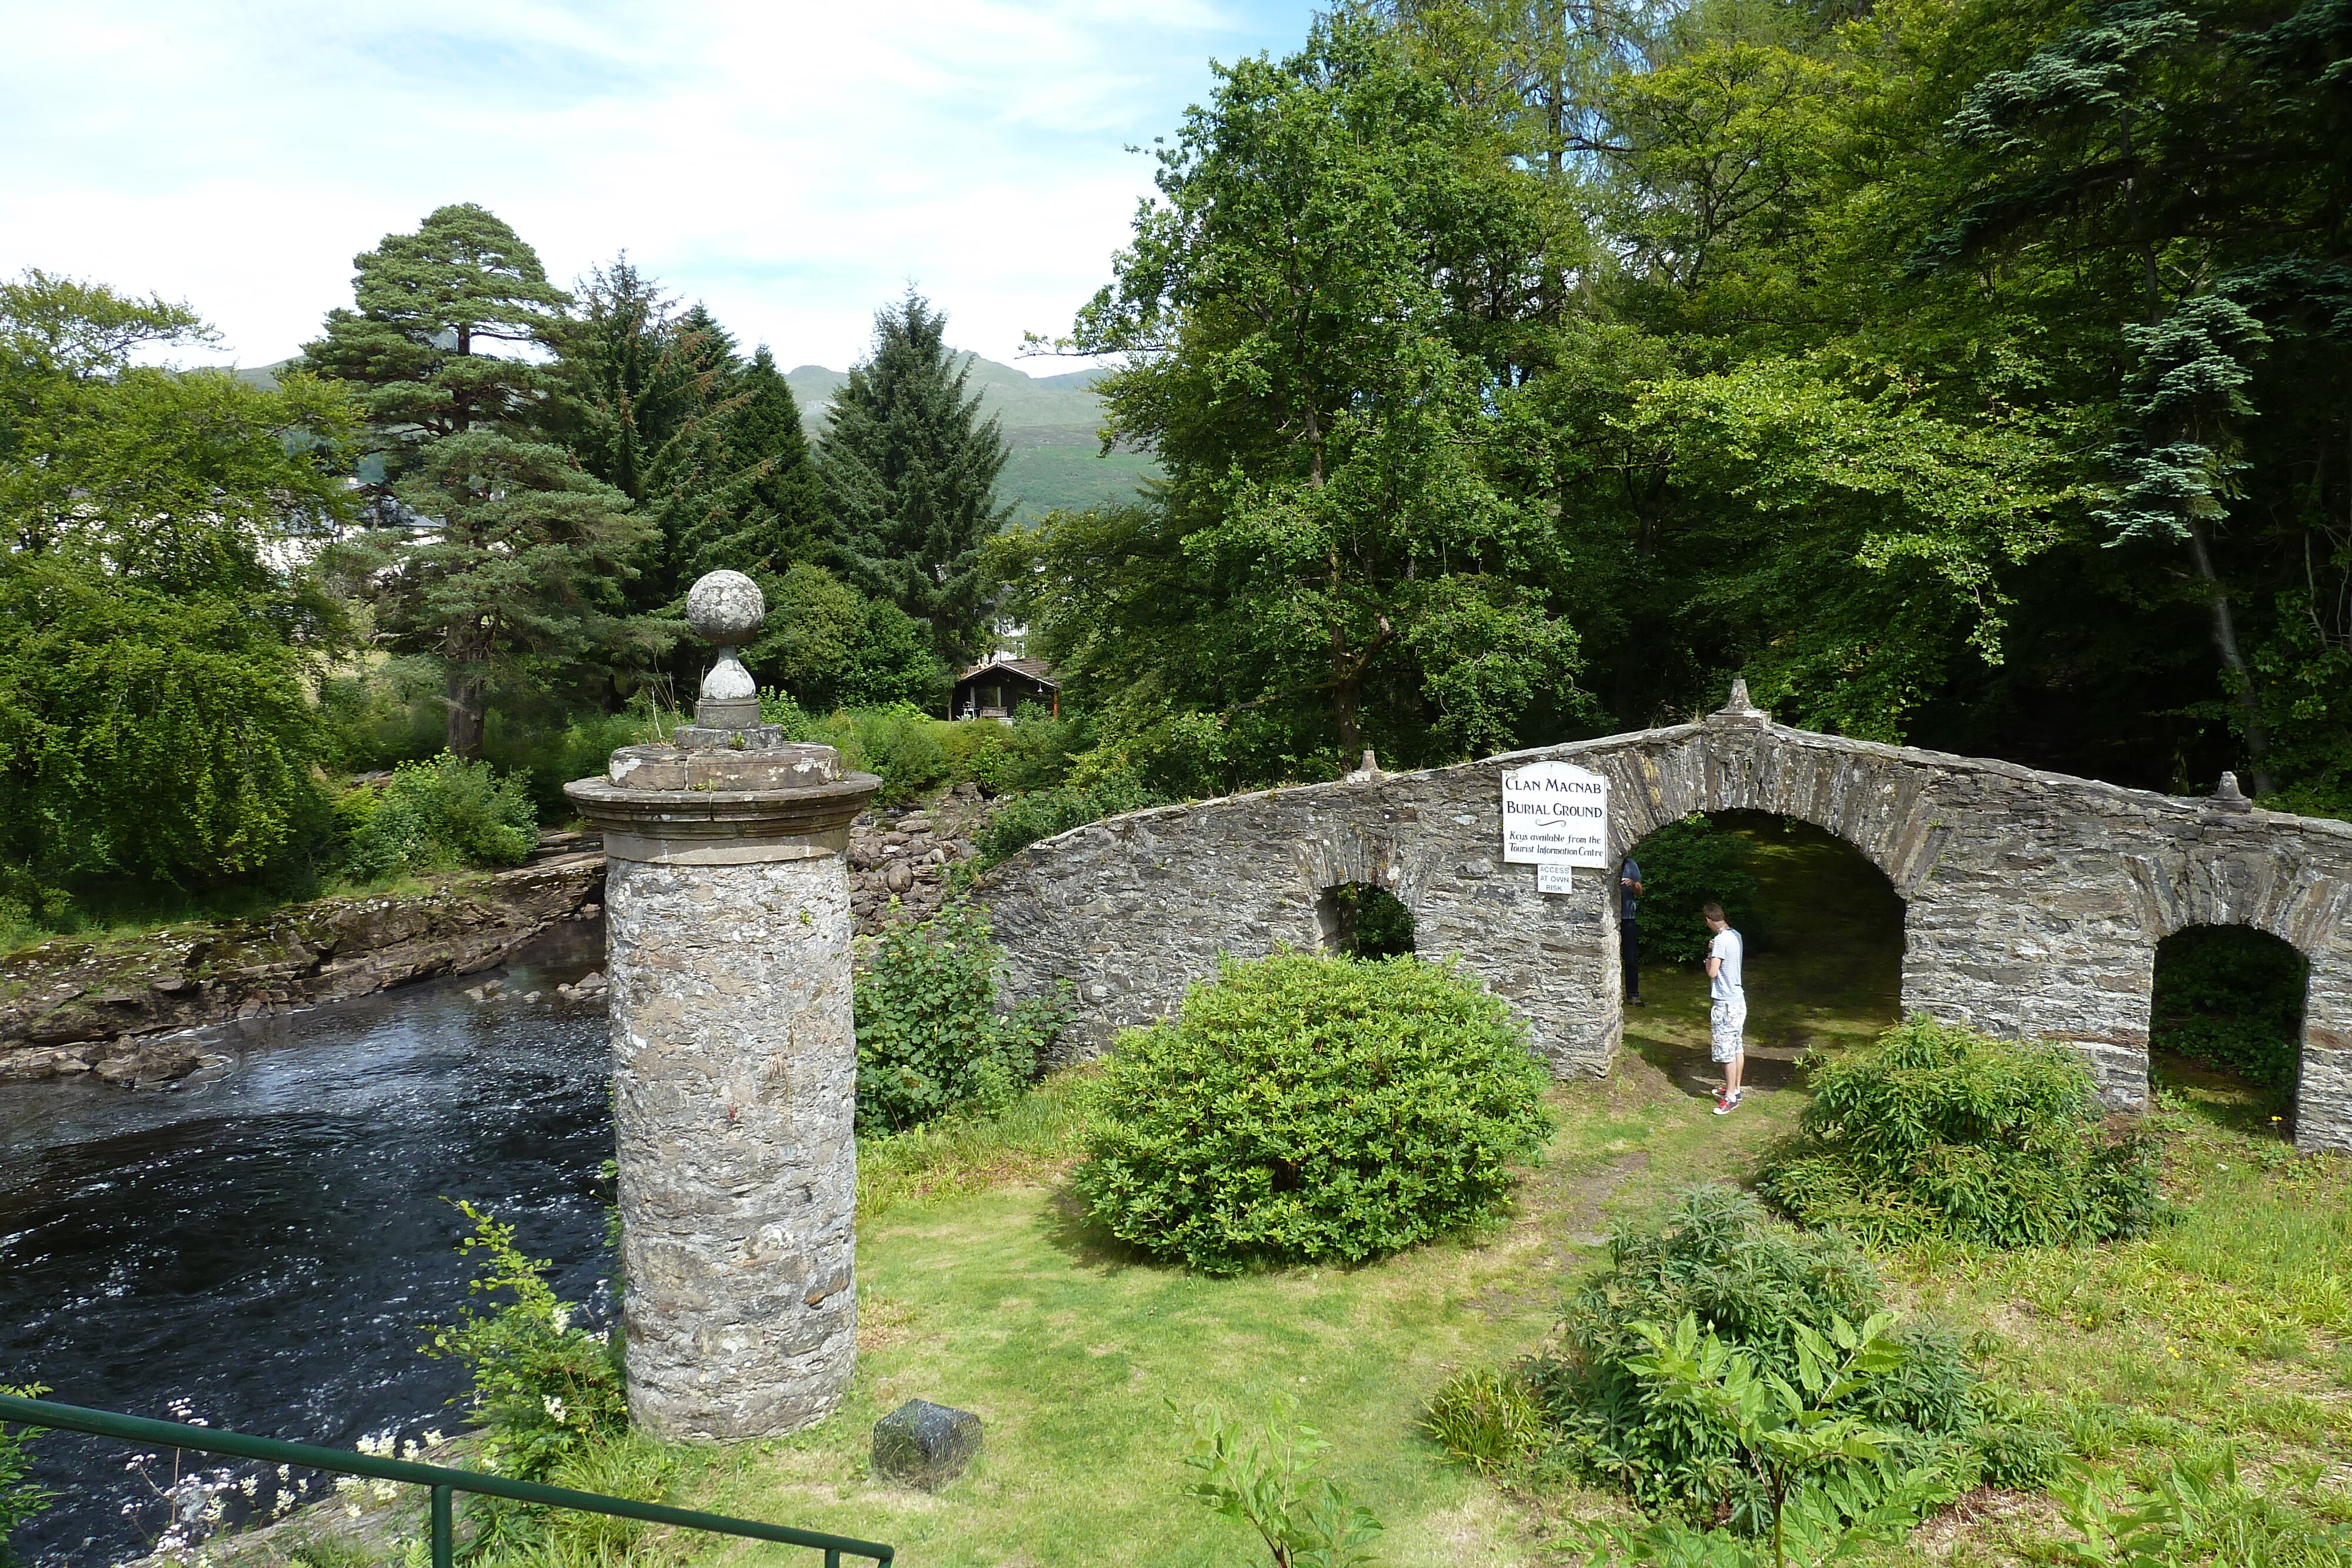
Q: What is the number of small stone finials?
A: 3